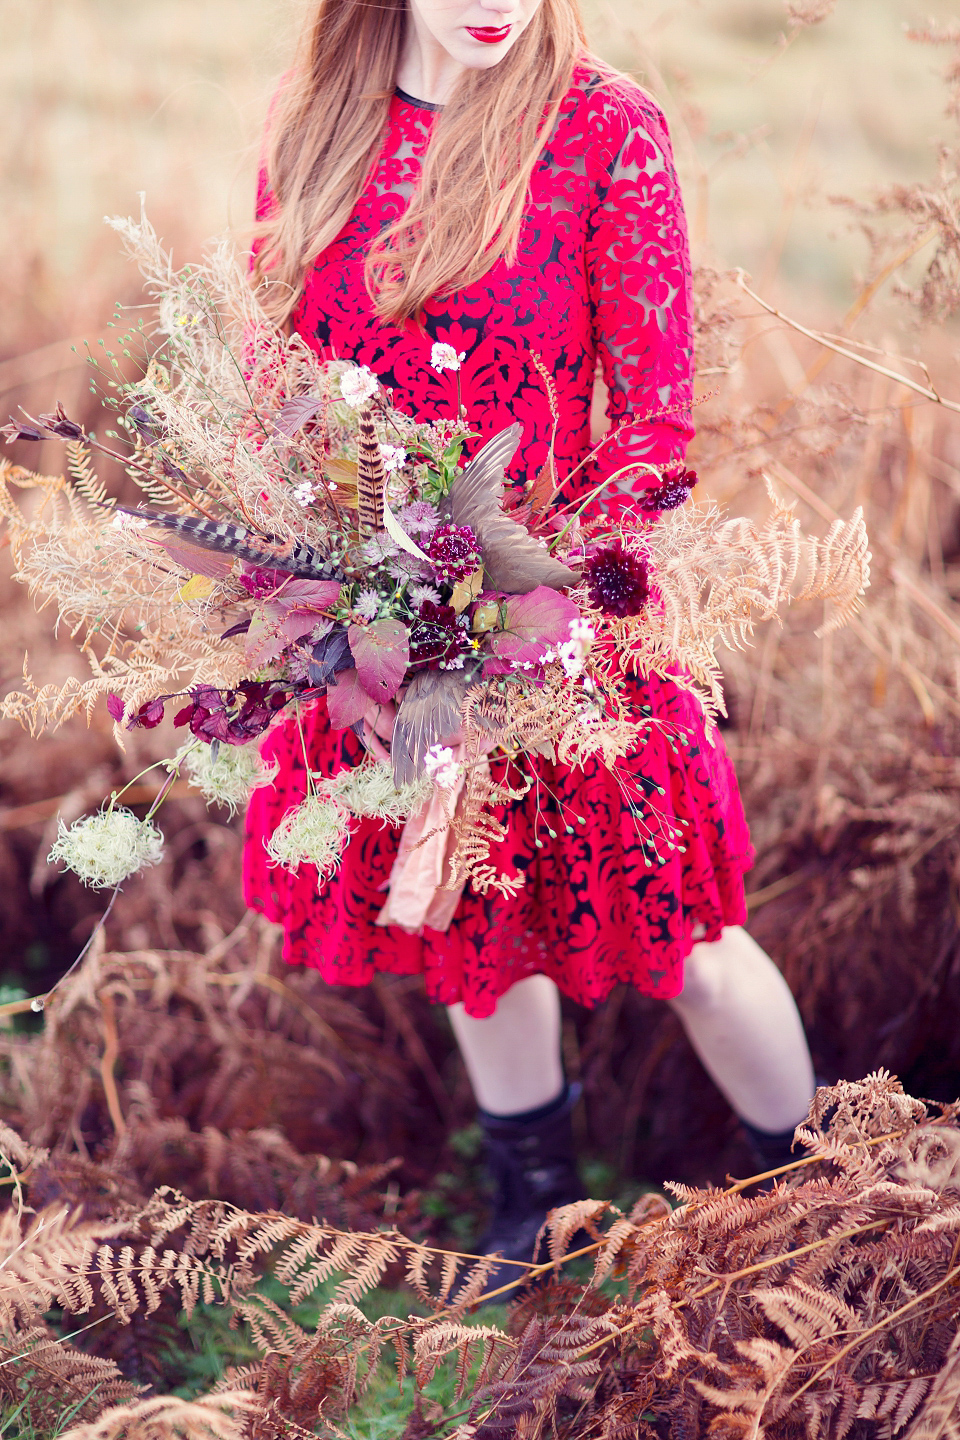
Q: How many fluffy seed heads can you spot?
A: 4